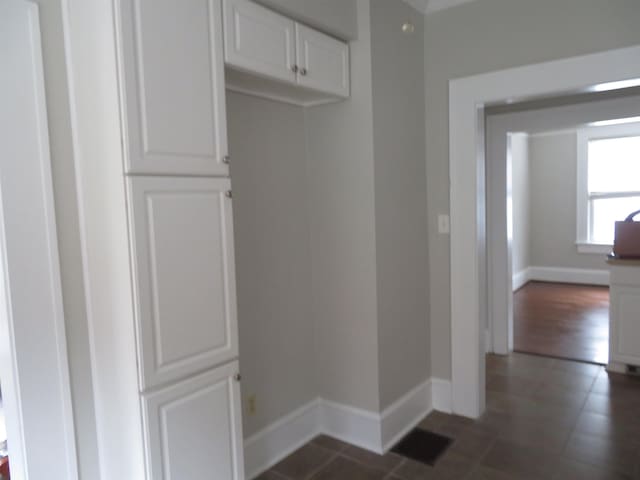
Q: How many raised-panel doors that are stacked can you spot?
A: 3